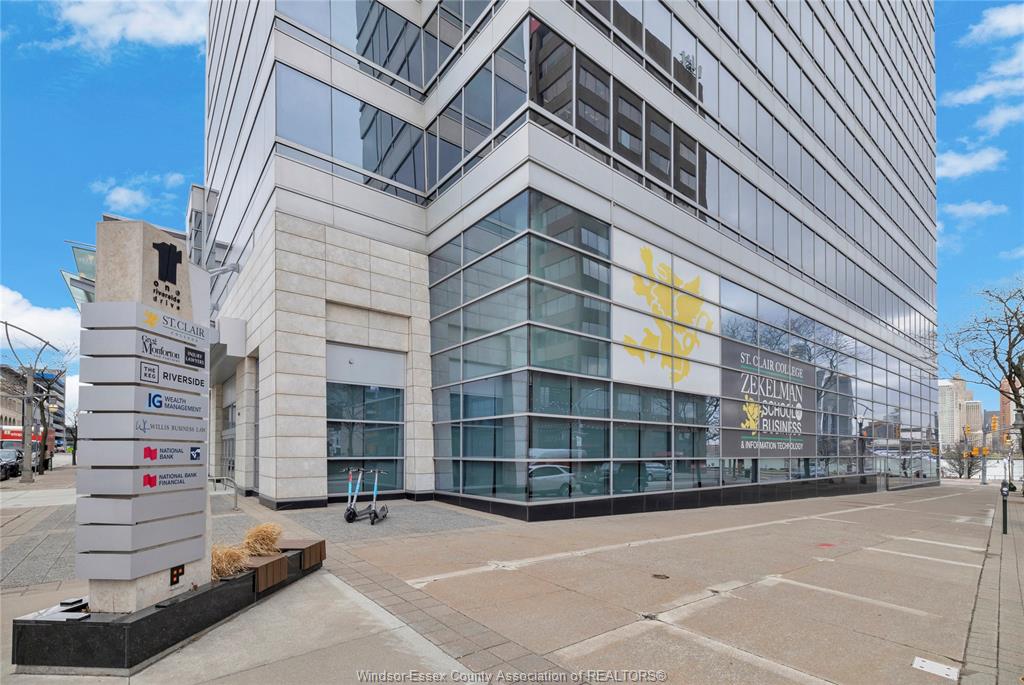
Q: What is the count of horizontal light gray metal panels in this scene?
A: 10